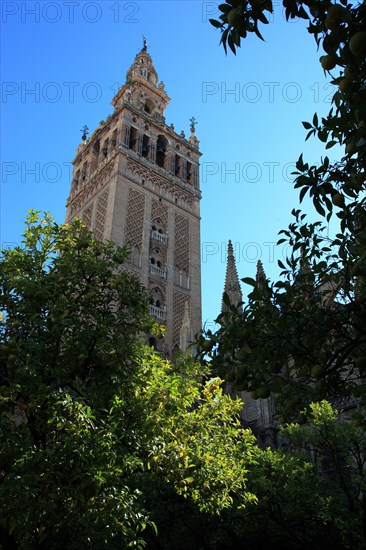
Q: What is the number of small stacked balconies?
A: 3